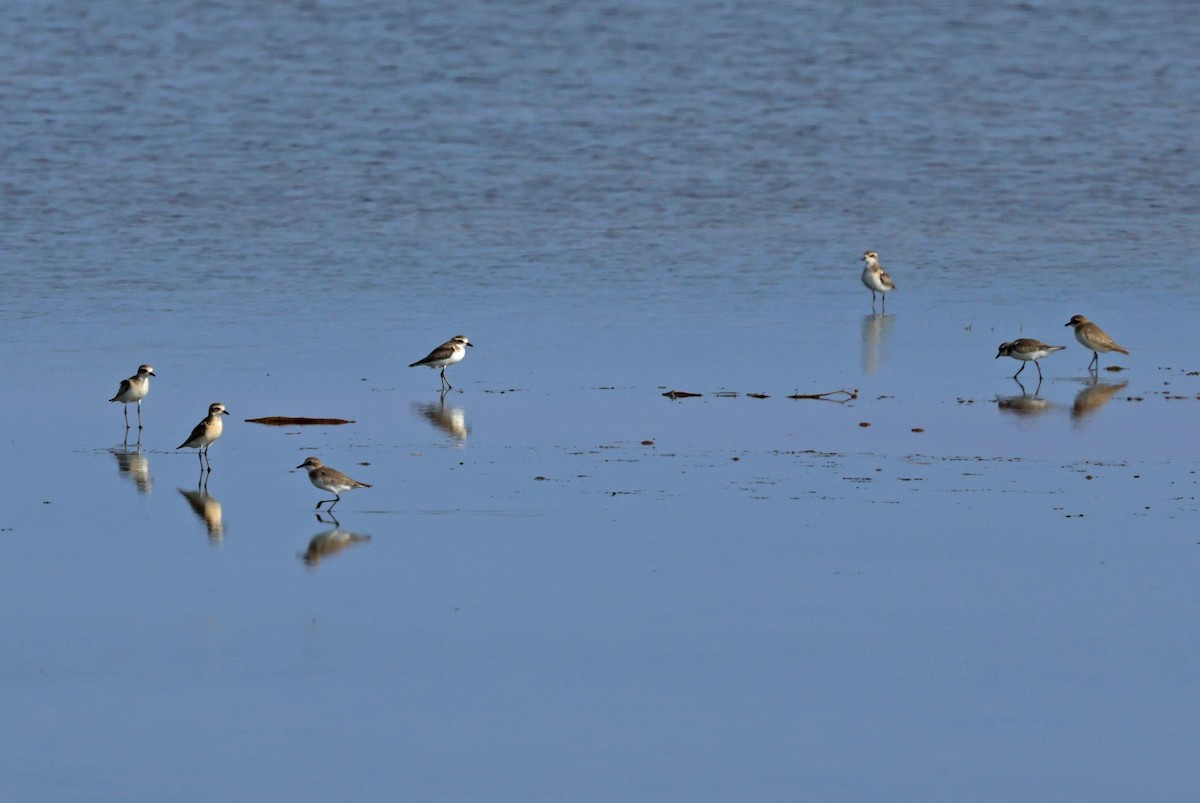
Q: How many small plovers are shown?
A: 7